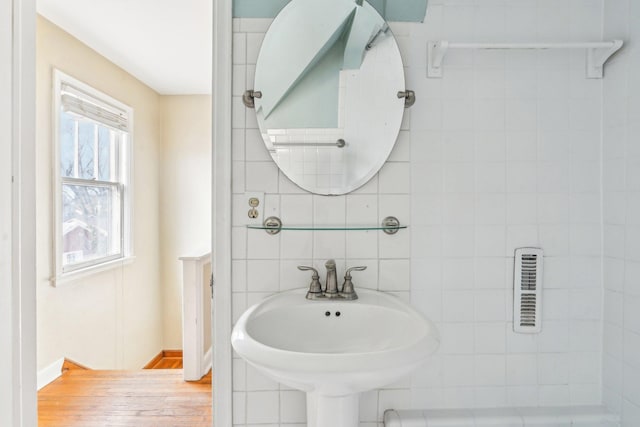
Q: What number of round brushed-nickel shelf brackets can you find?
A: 2